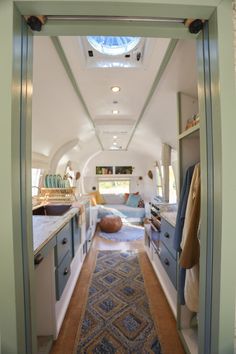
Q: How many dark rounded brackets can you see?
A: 2